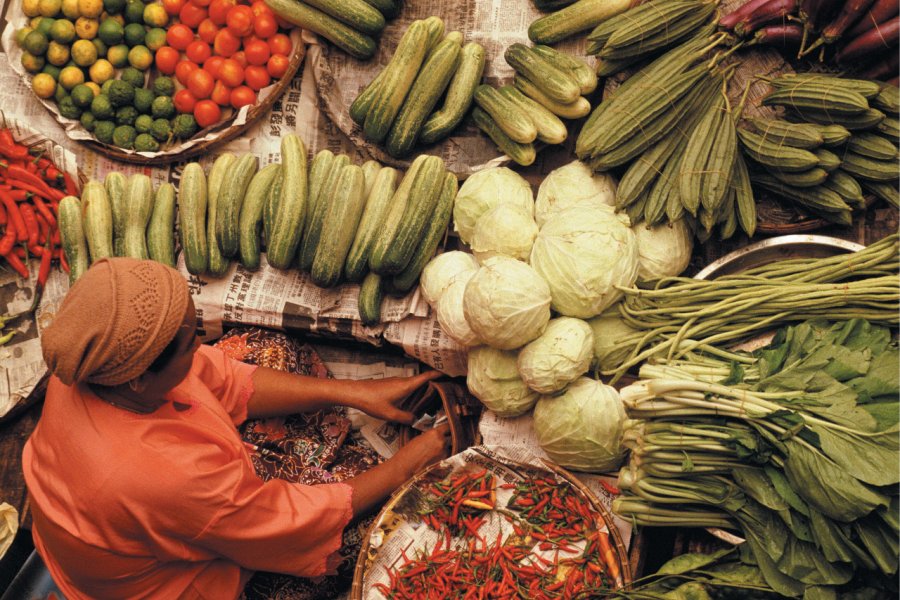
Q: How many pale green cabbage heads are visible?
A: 12